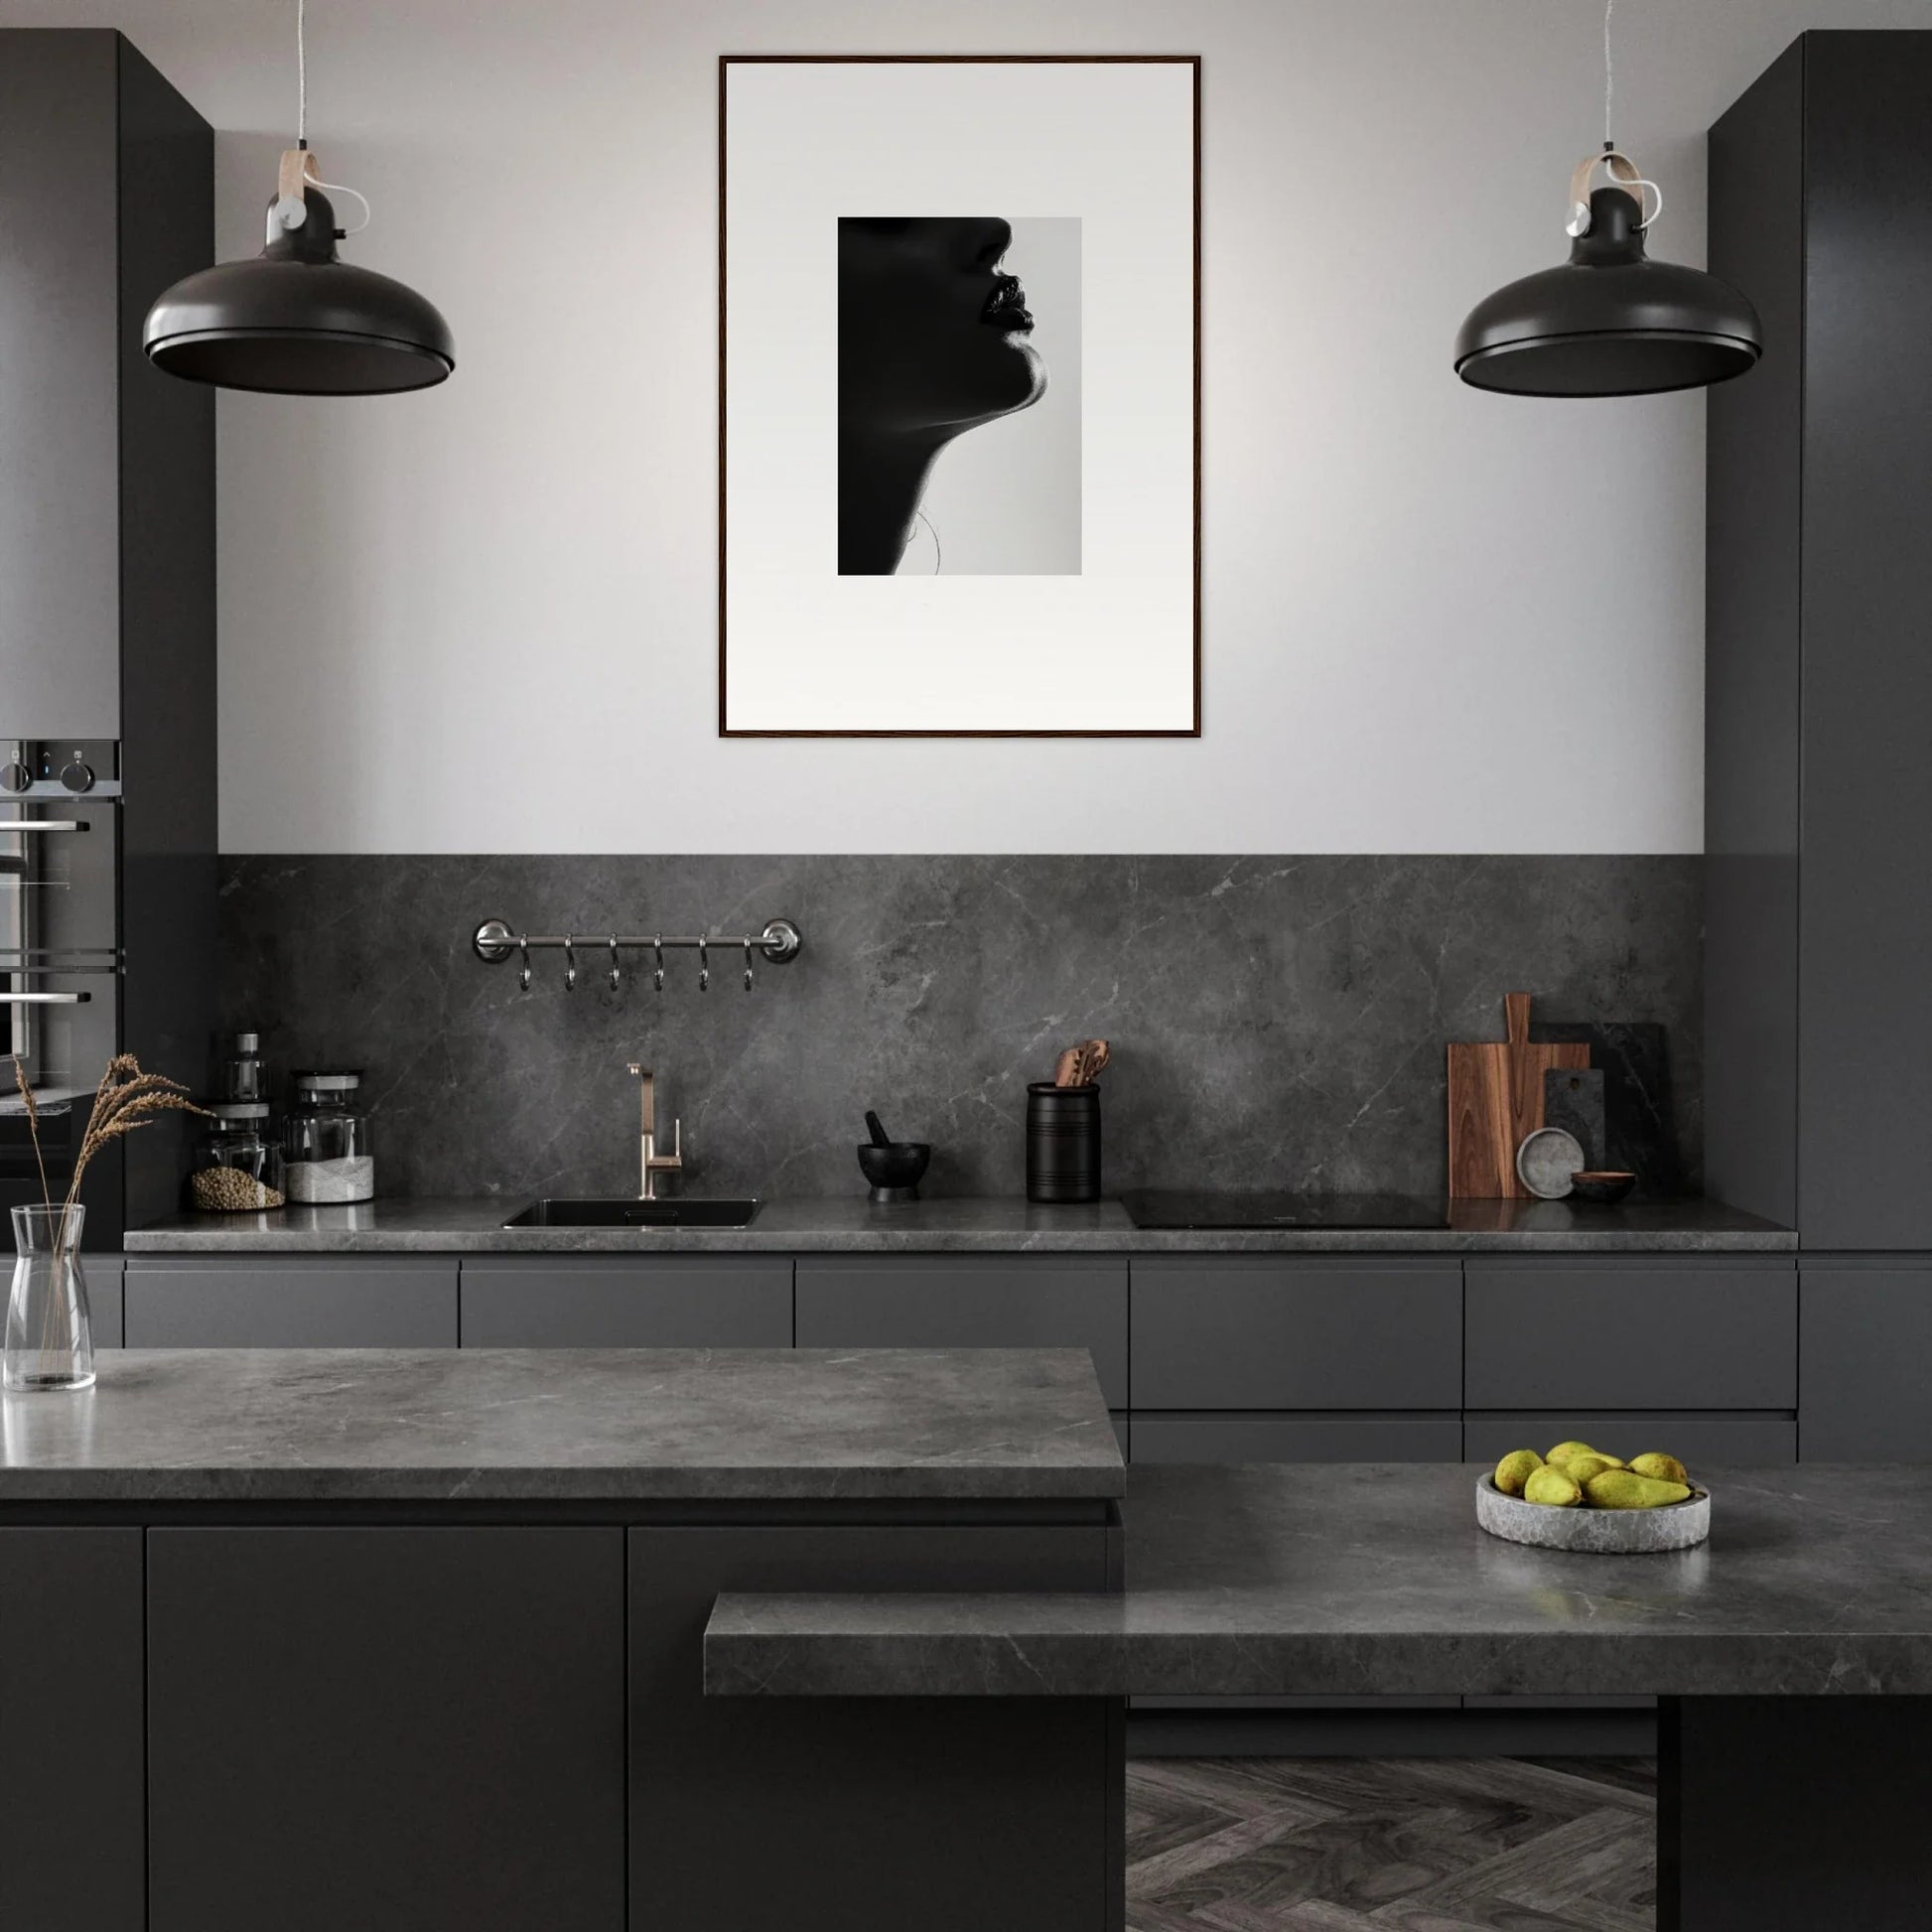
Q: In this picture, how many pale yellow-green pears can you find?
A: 6